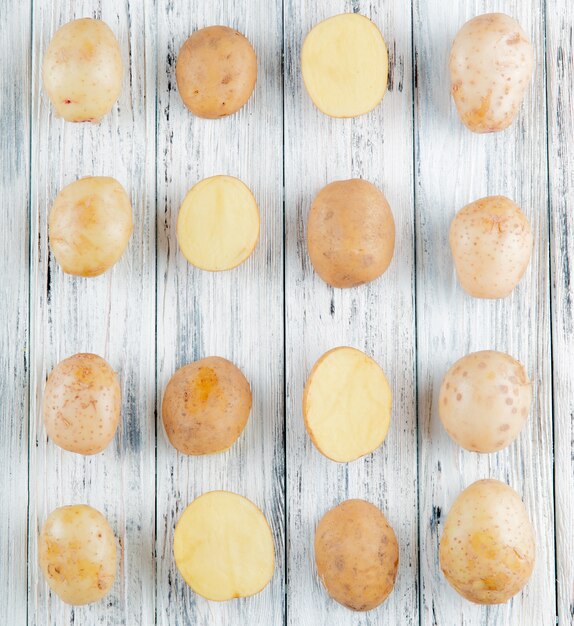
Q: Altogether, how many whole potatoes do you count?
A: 12